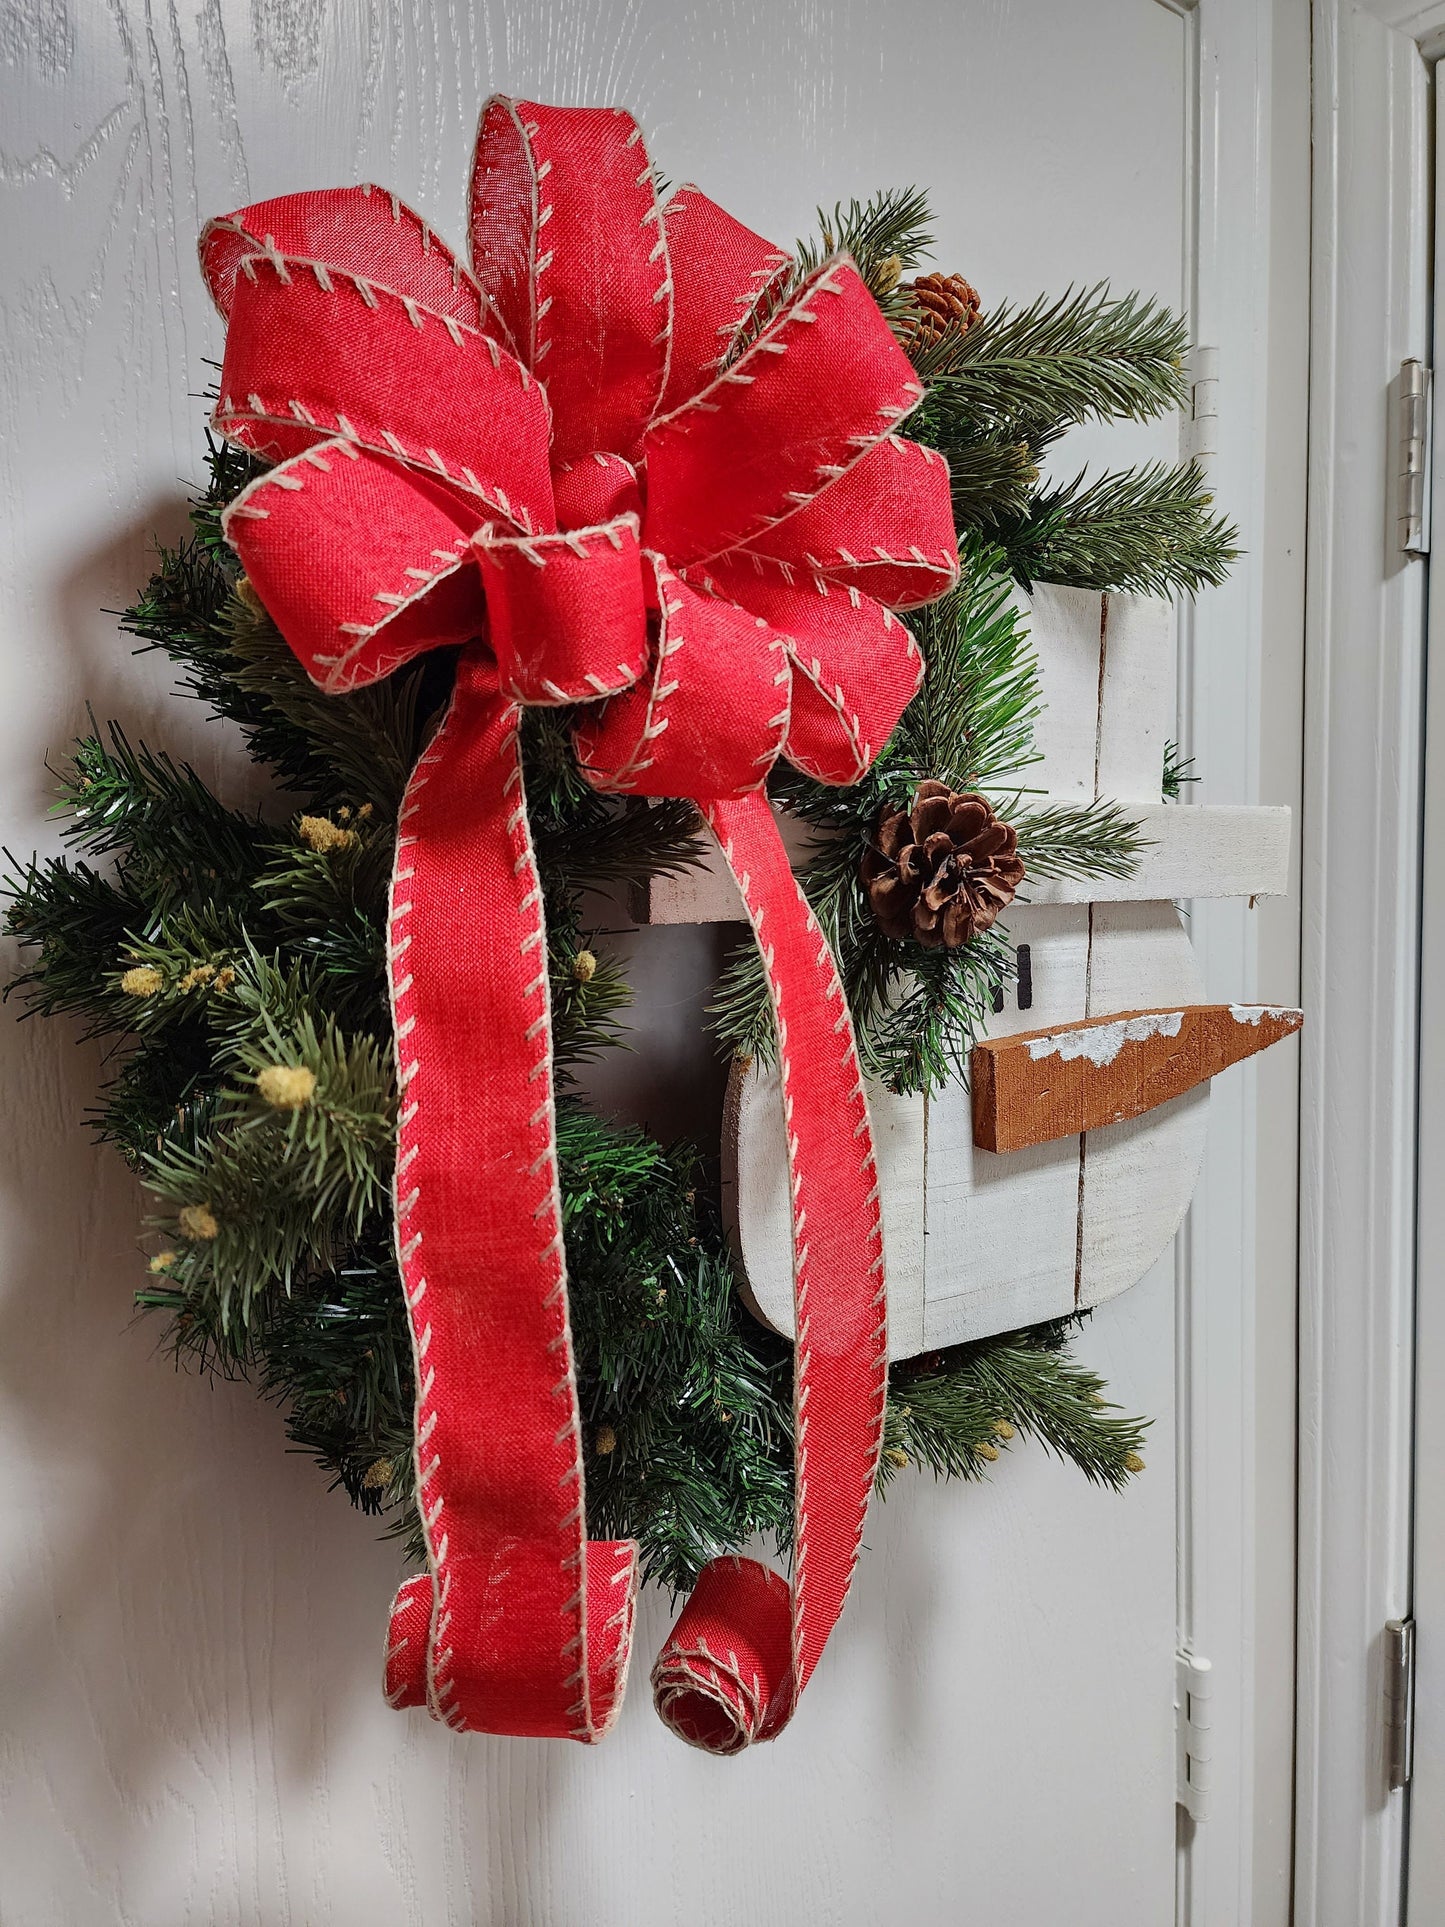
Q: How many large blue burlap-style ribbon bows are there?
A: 0